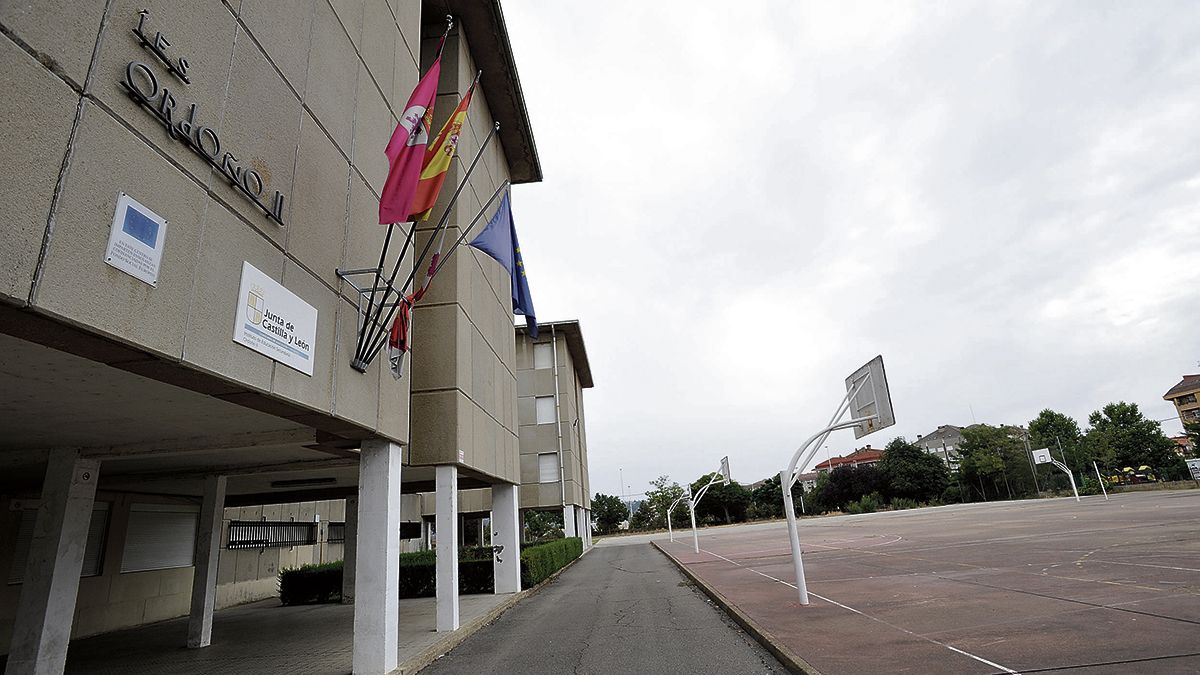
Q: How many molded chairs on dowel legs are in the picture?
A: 0